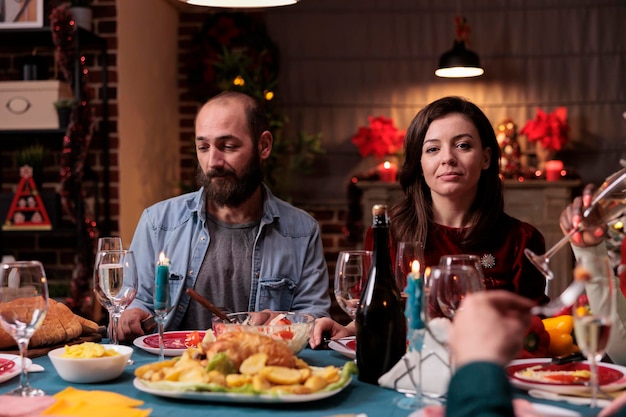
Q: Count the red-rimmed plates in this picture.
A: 4